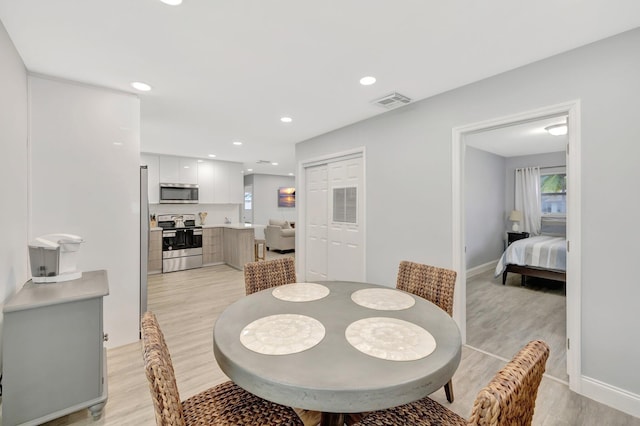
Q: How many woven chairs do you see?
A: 4